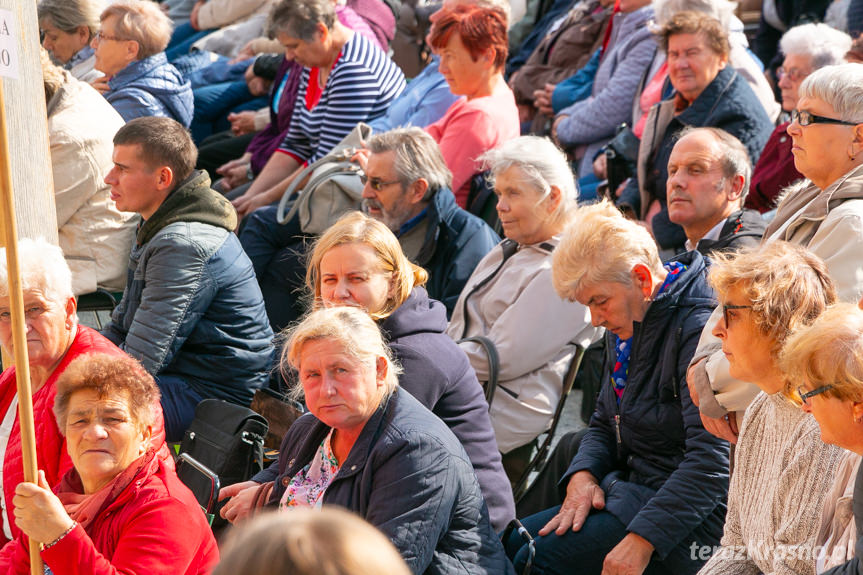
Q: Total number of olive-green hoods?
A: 1